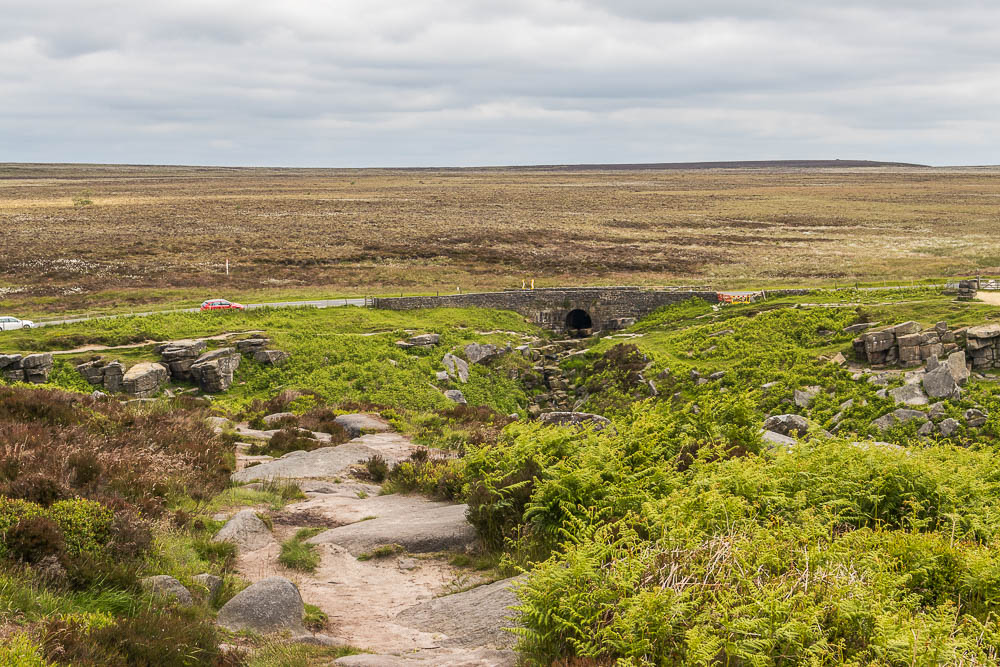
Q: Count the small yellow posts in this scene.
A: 2